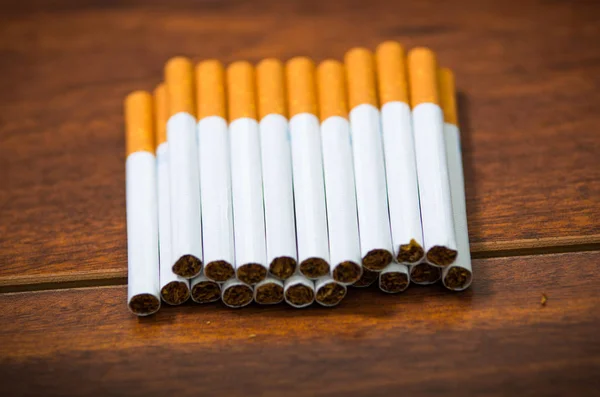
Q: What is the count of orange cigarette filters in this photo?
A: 12